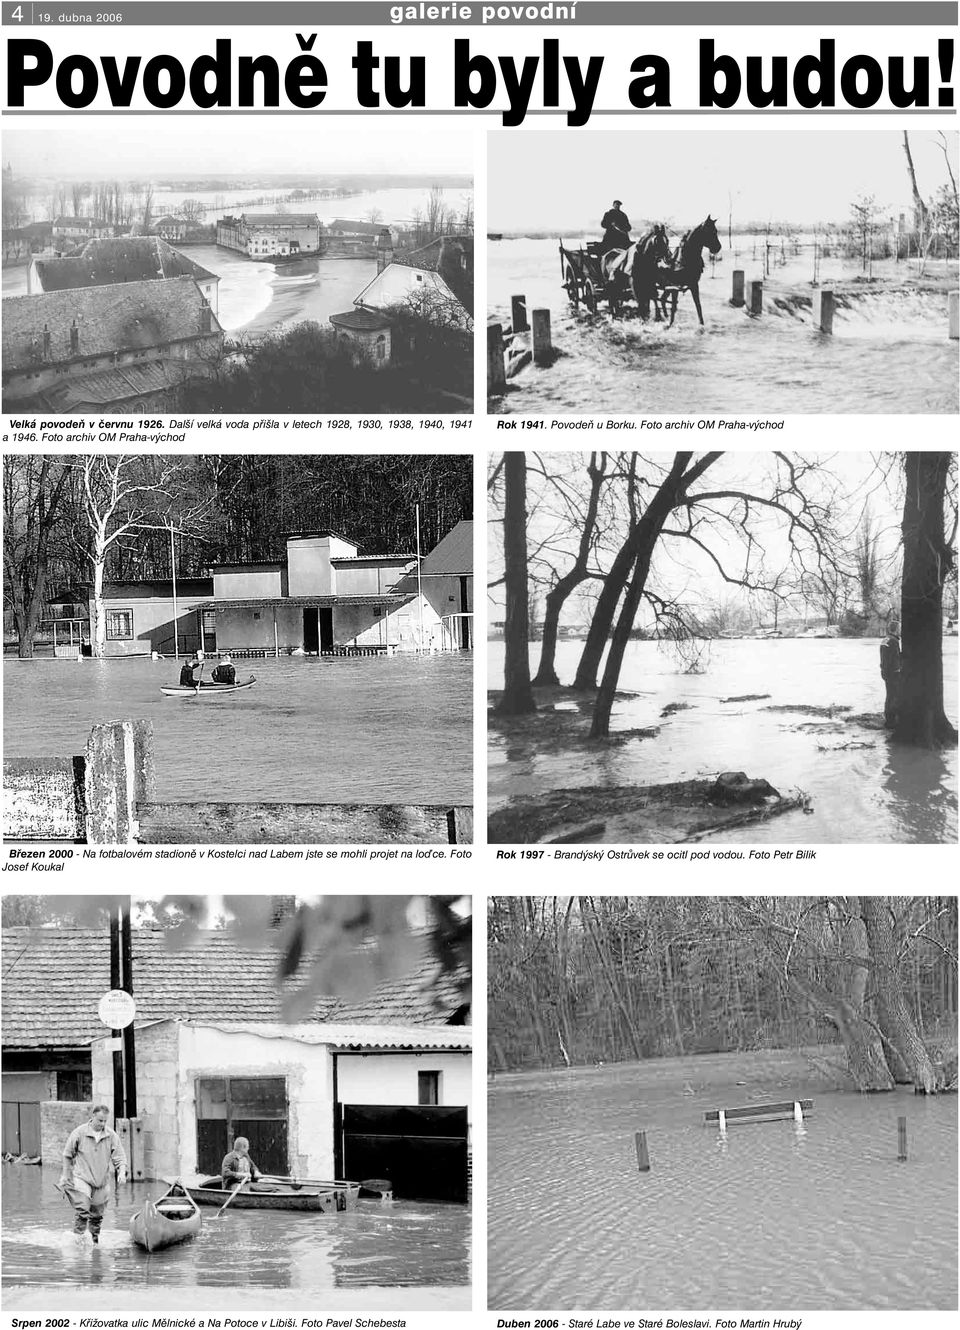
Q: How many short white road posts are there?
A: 7